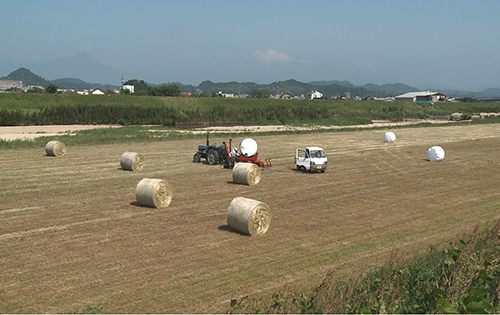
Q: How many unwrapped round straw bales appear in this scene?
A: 5